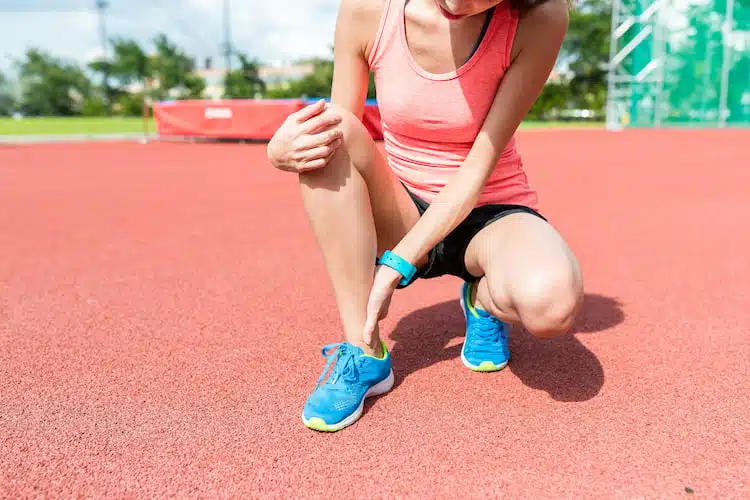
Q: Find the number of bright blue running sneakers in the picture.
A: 2